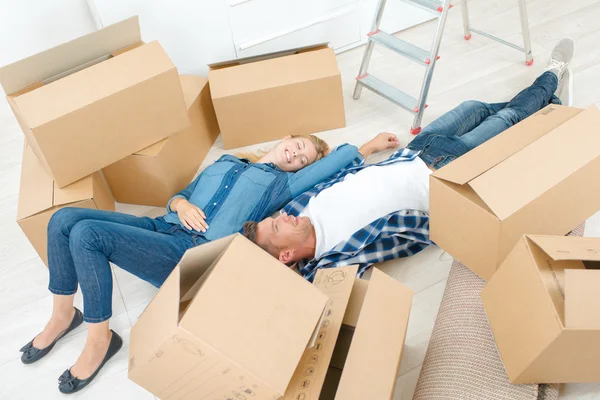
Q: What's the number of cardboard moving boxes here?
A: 8